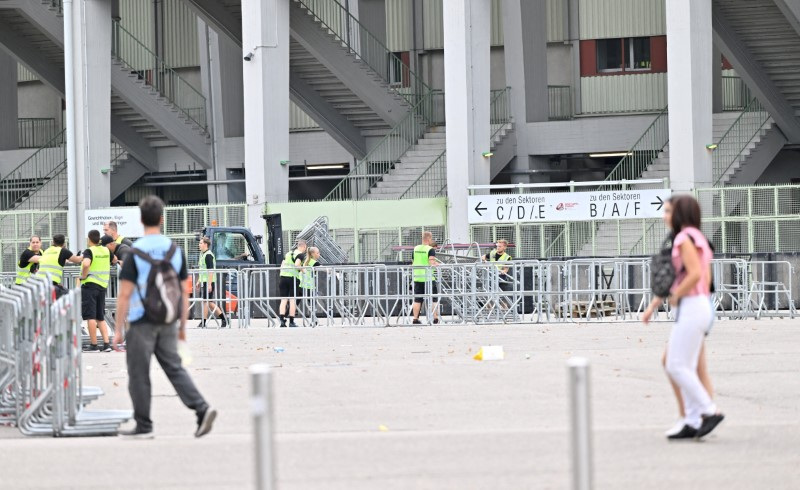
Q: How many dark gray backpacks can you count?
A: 2